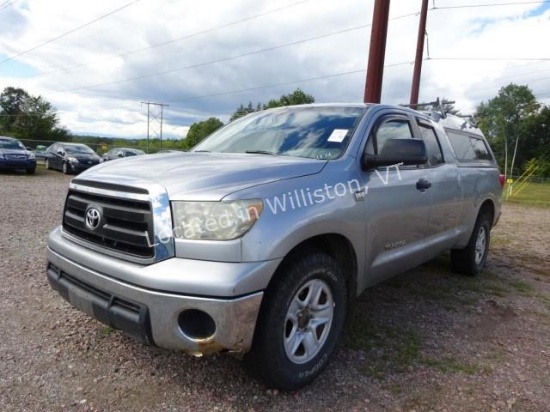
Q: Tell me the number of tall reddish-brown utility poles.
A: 2